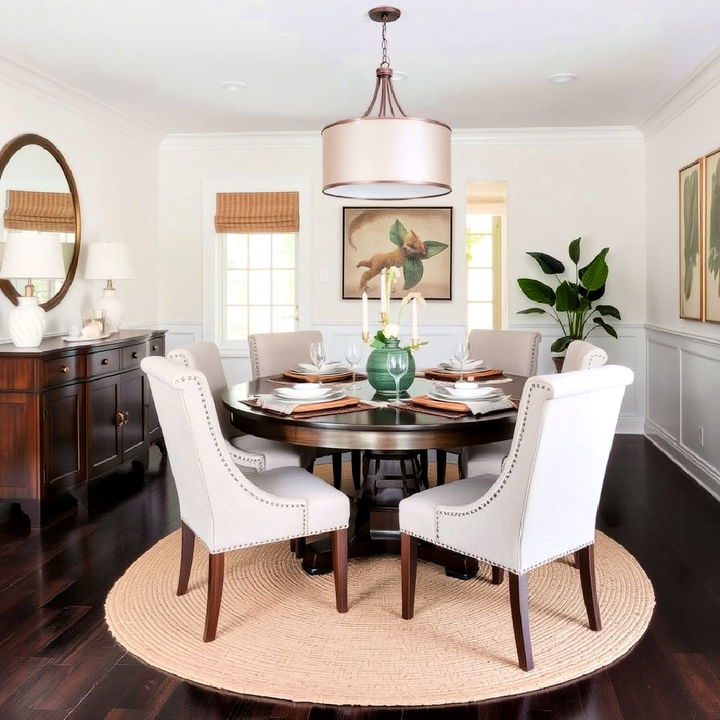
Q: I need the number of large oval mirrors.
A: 1